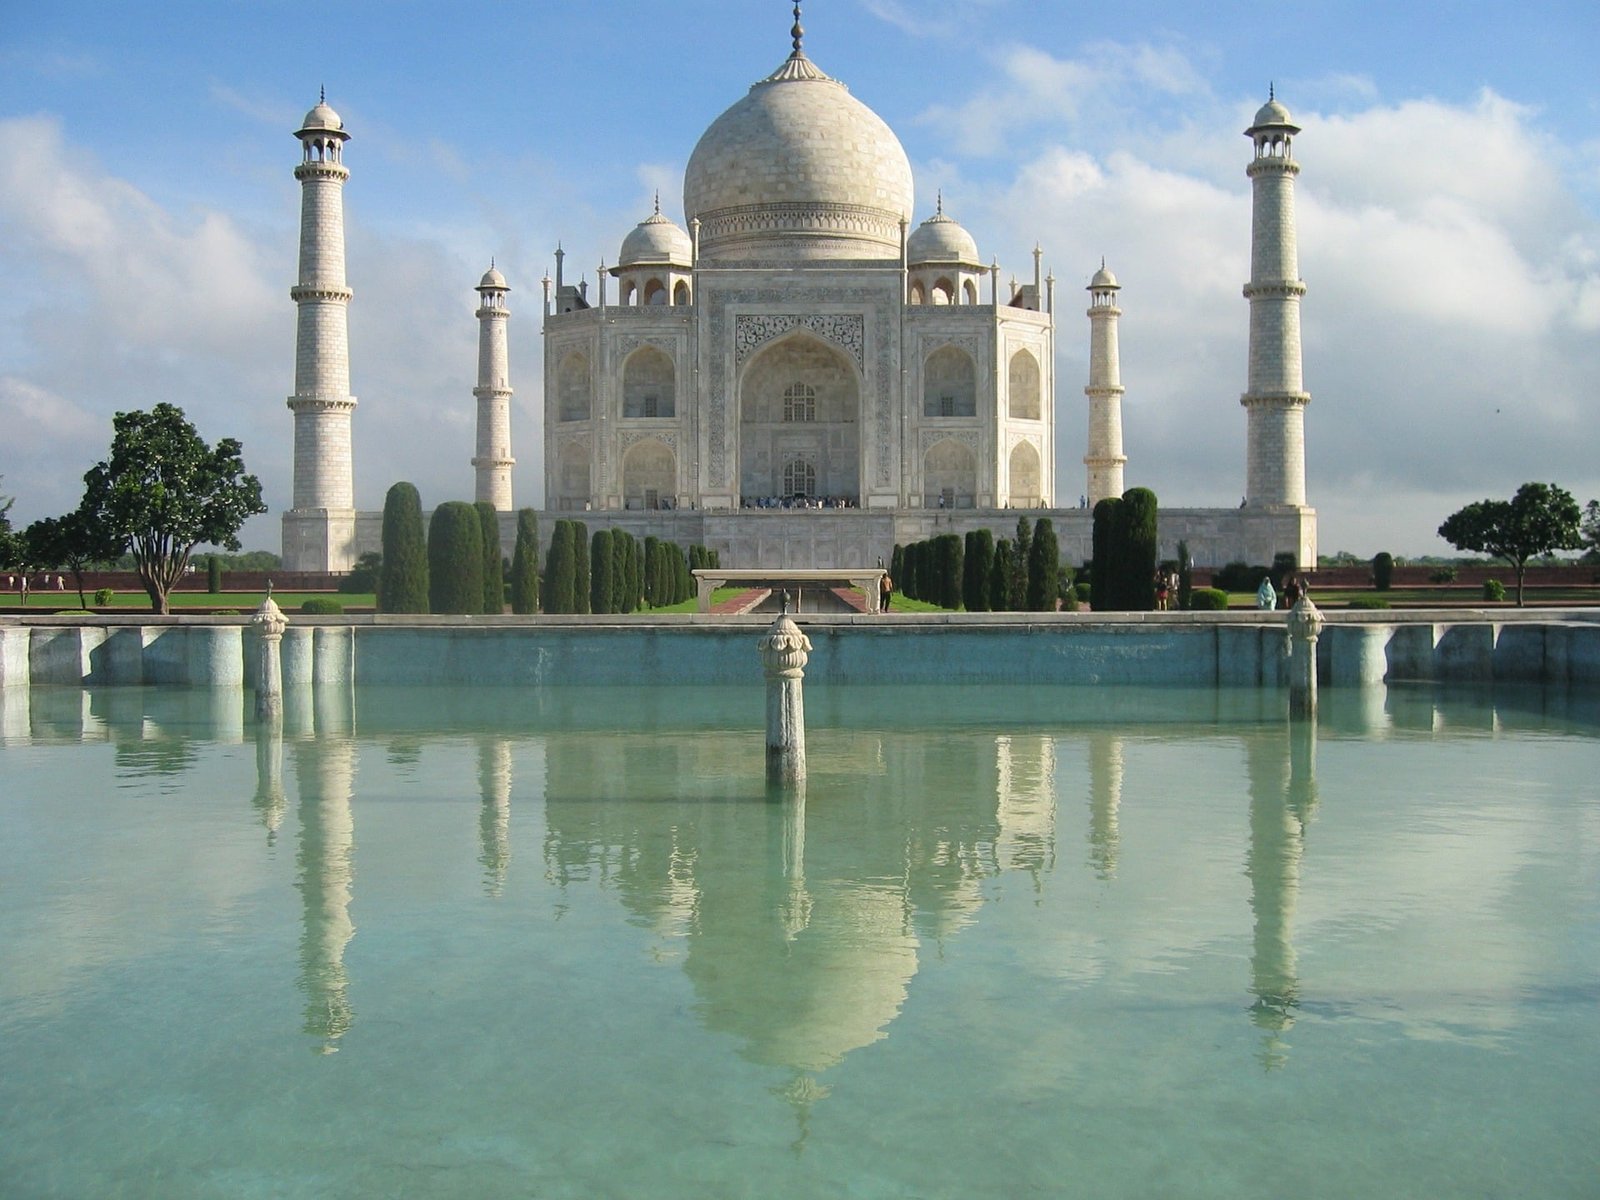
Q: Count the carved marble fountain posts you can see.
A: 3